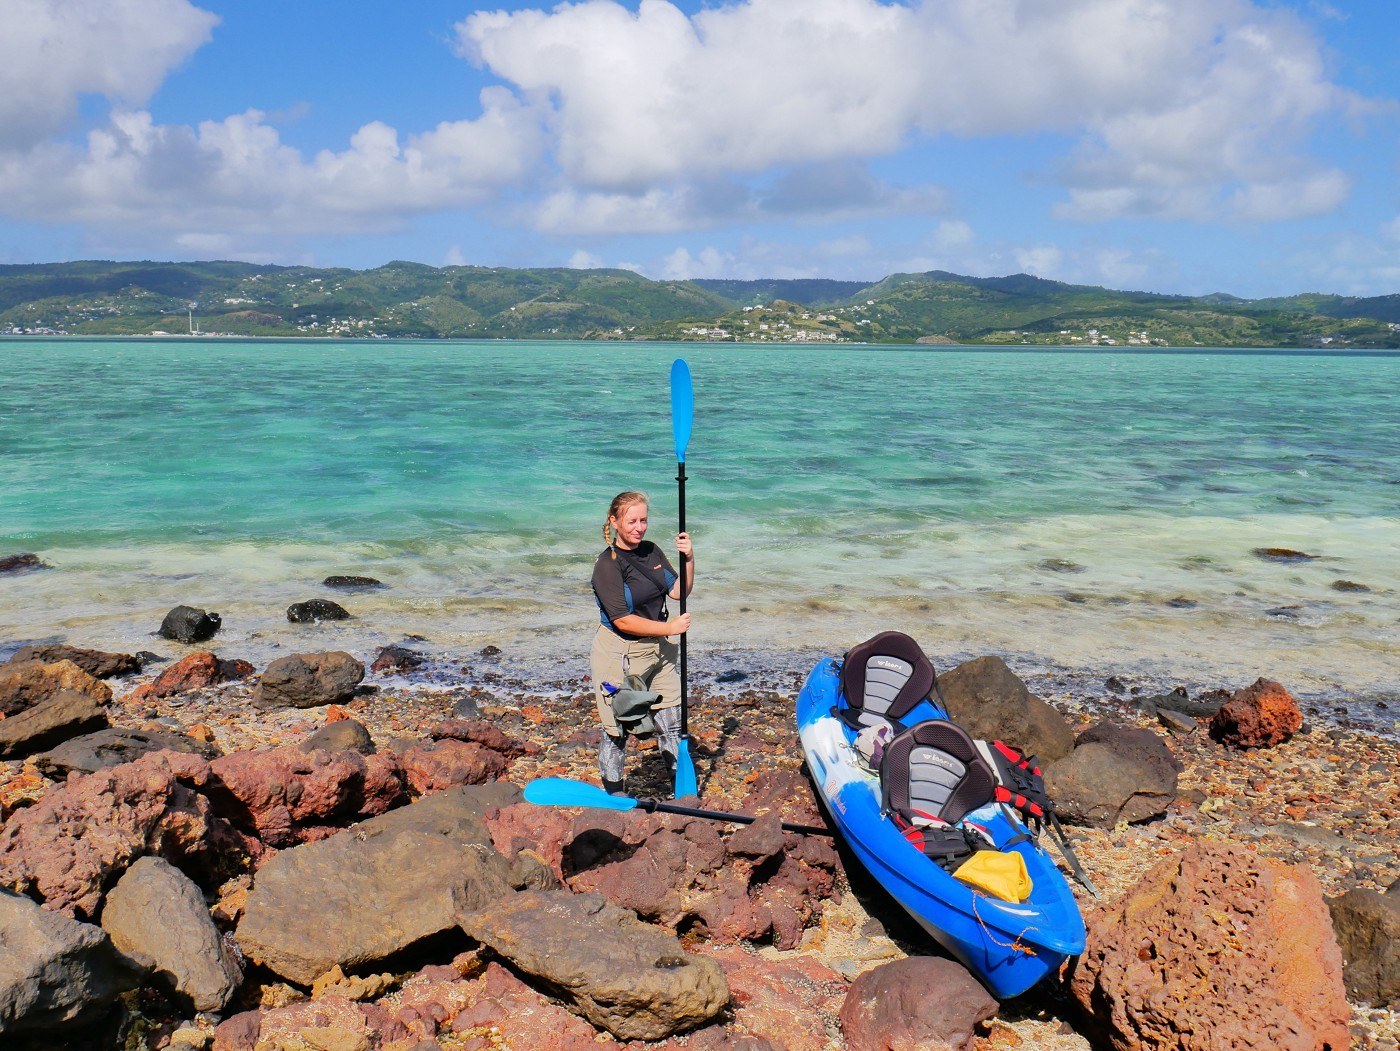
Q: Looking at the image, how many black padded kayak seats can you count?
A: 2